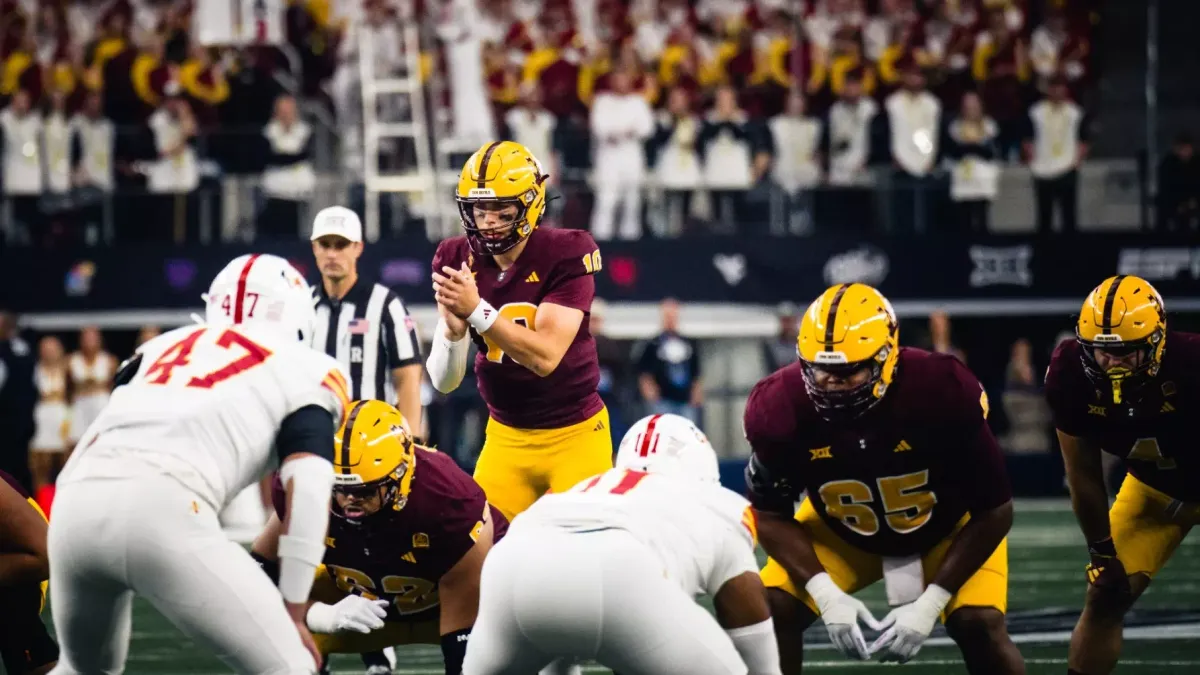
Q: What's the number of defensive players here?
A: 2